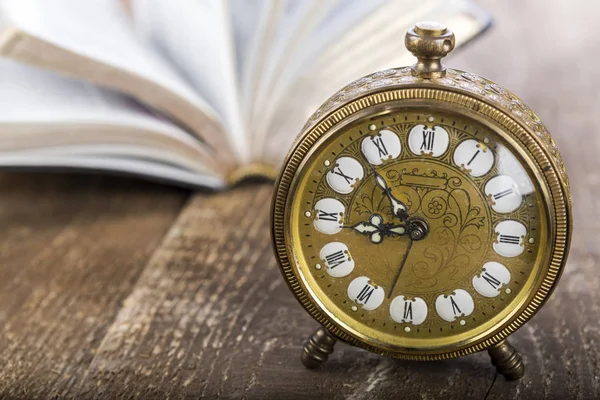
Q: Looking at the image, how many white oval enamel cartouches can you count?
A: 12